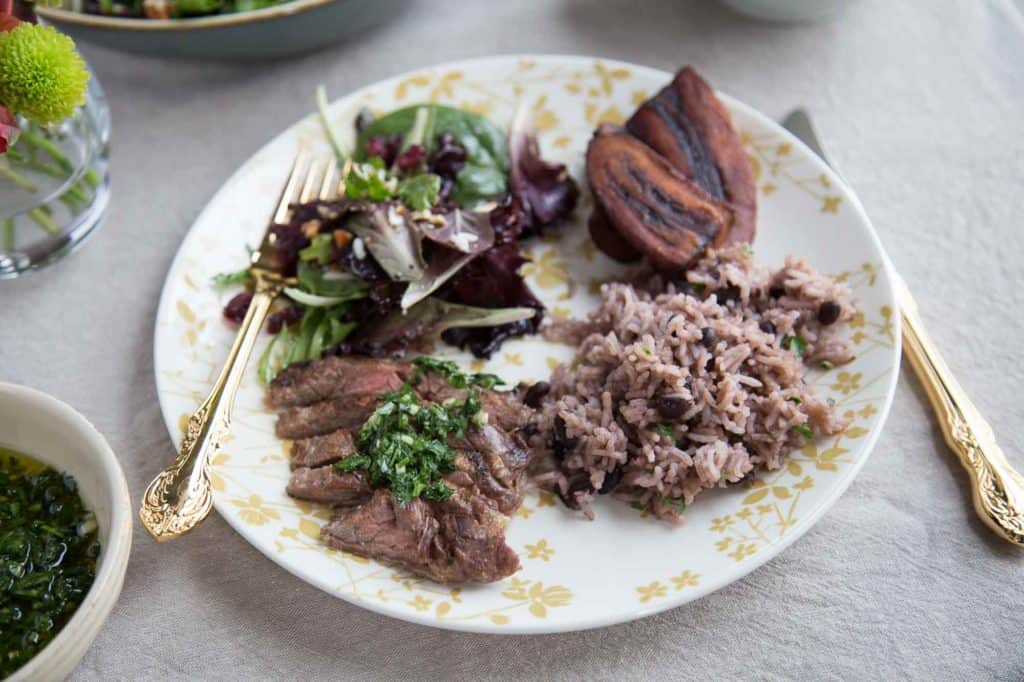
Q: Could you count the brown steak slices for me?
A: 5